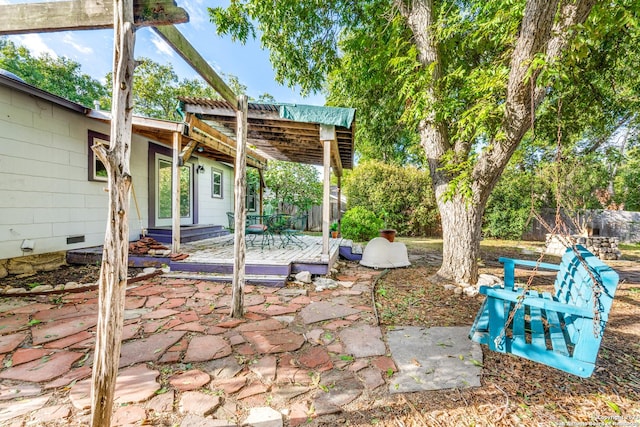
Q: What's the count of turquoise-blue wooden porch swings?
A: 1